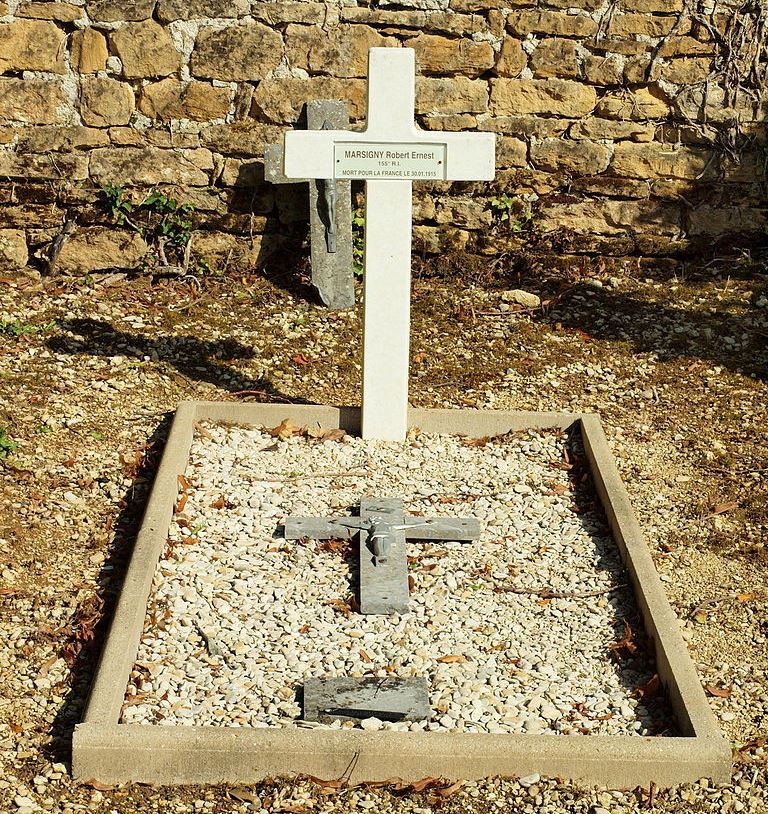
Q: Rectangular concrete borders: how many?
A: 1